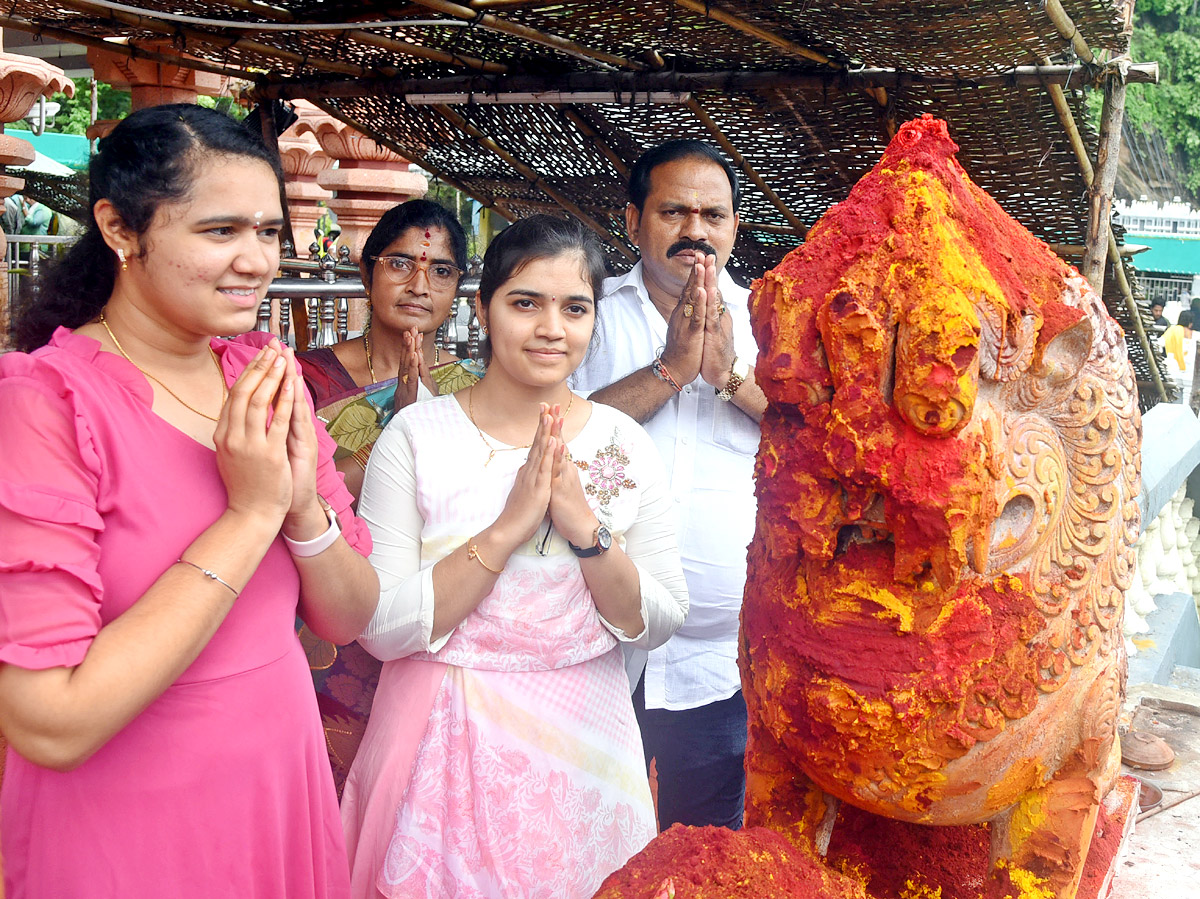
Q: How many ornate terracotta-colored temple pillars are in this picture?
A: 4